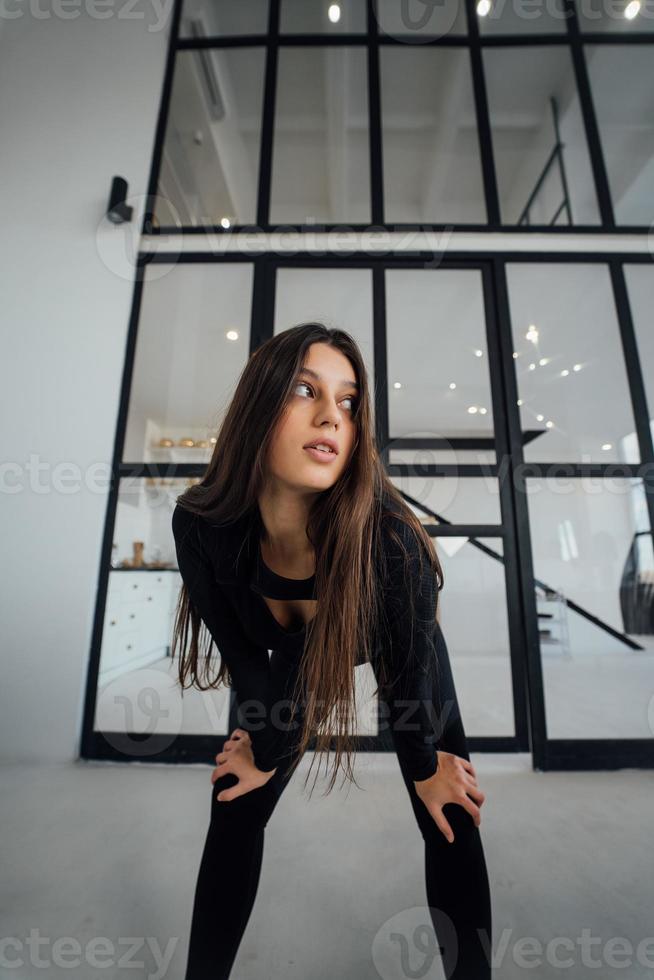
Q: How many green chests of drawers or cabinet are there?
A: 0